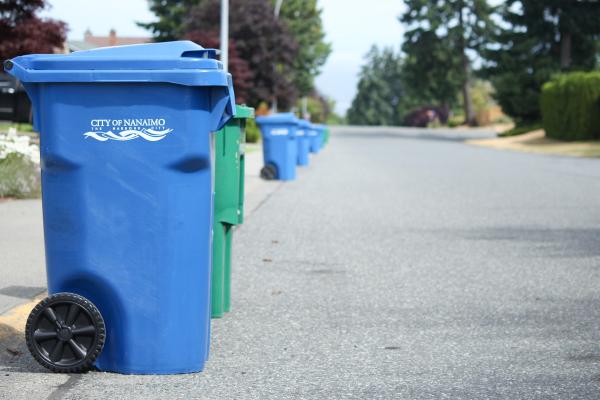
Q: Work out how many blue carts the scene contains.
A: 4